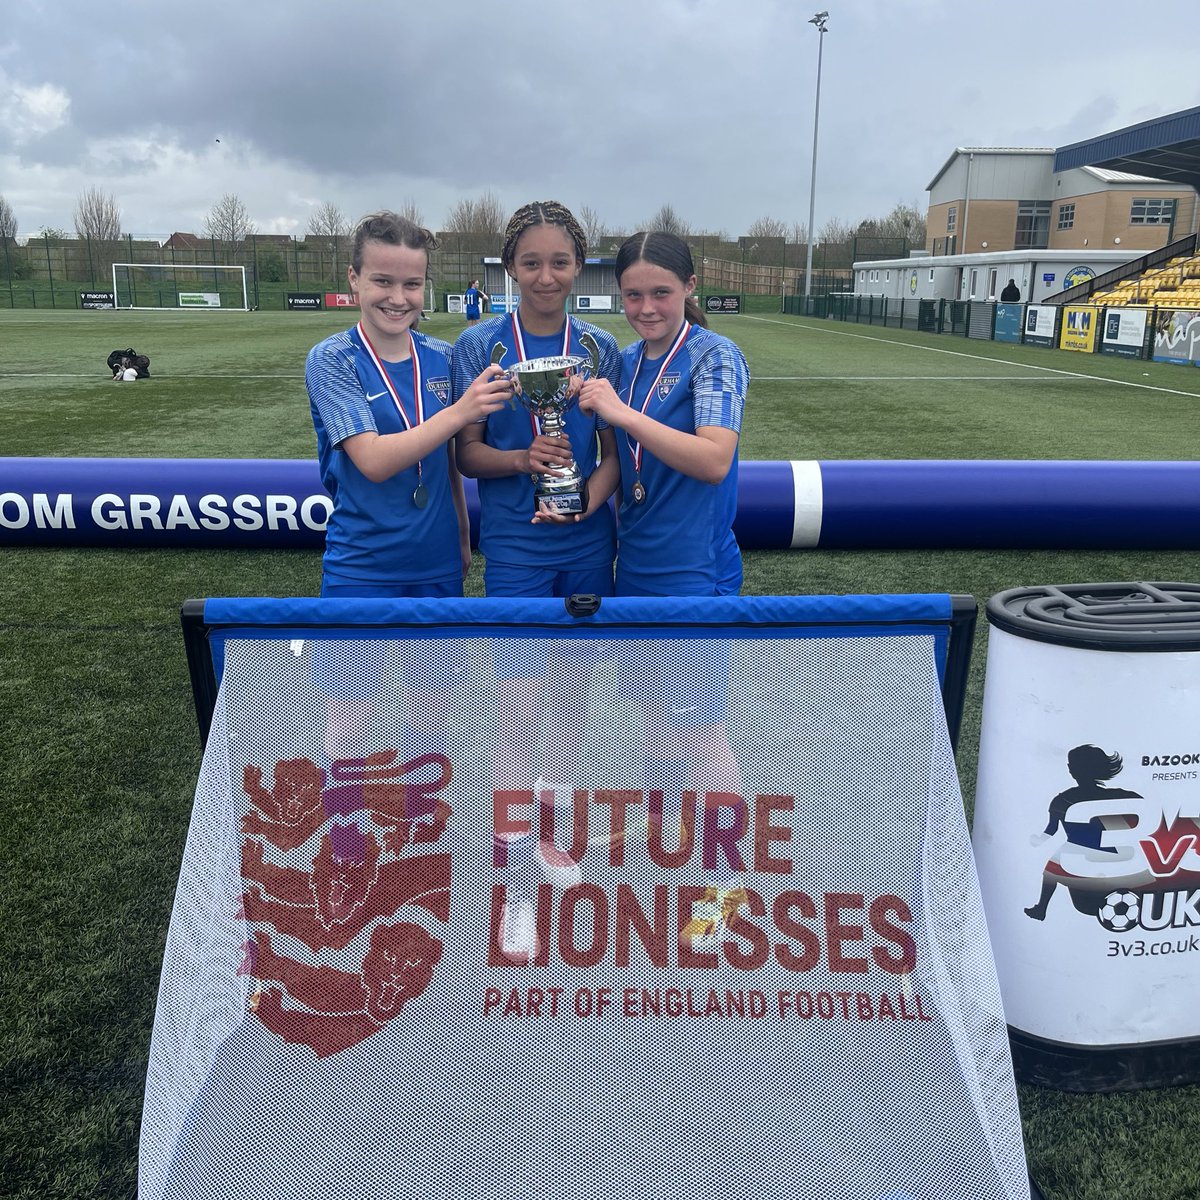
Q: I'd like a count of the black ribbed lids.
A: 1